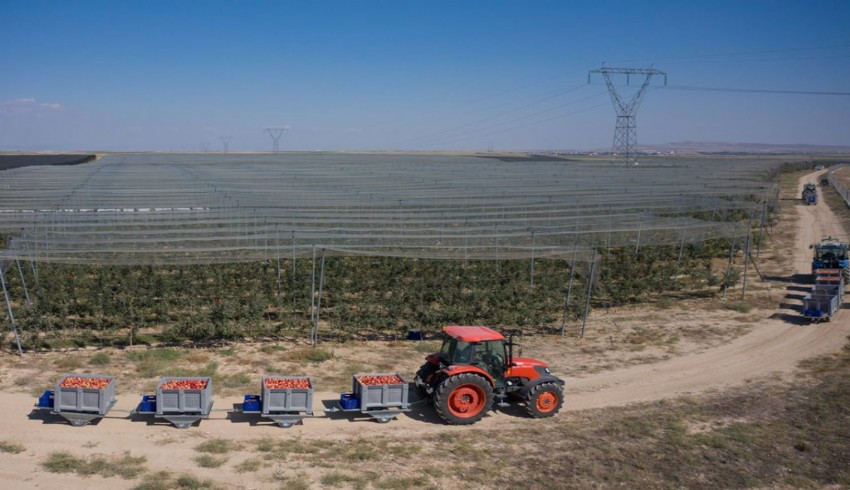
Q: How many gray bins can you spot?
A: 8